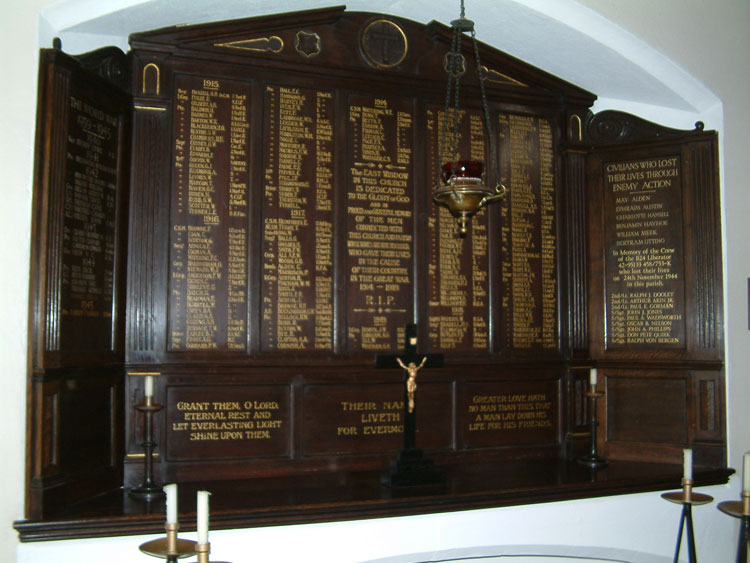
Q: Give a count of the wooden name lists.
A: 7